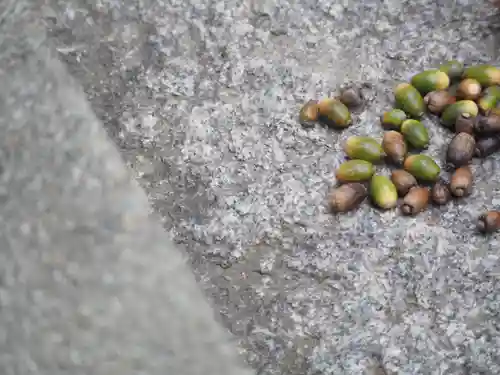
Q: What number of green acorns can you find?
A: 13